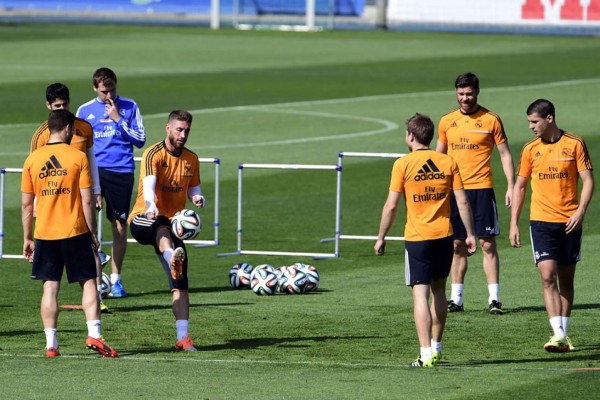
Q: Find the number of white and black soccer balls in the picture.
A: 7